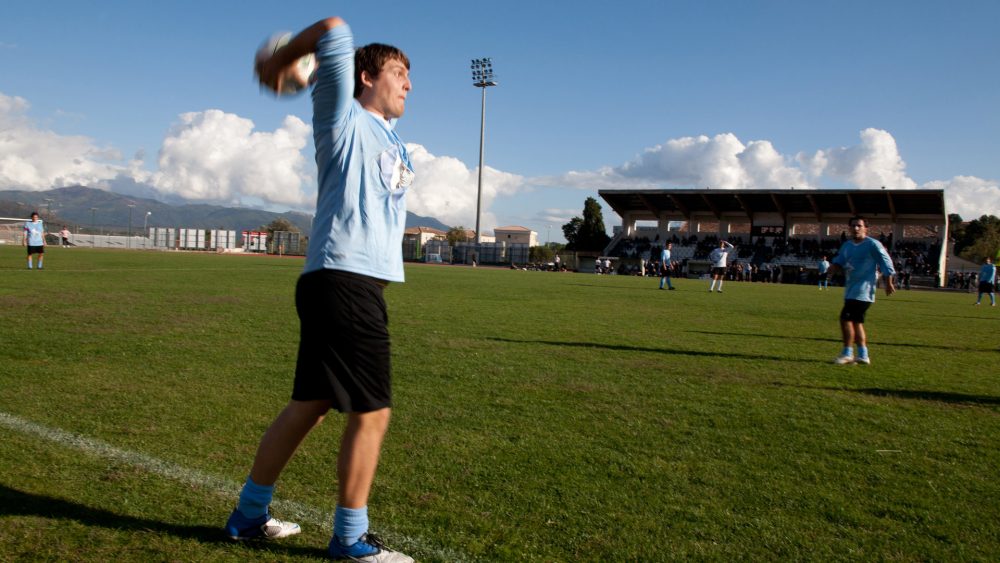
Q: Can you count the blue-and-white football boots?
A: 2